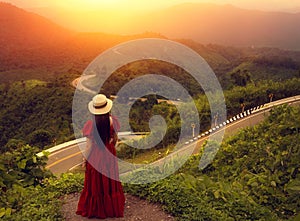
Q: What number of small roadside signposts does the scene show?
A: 4